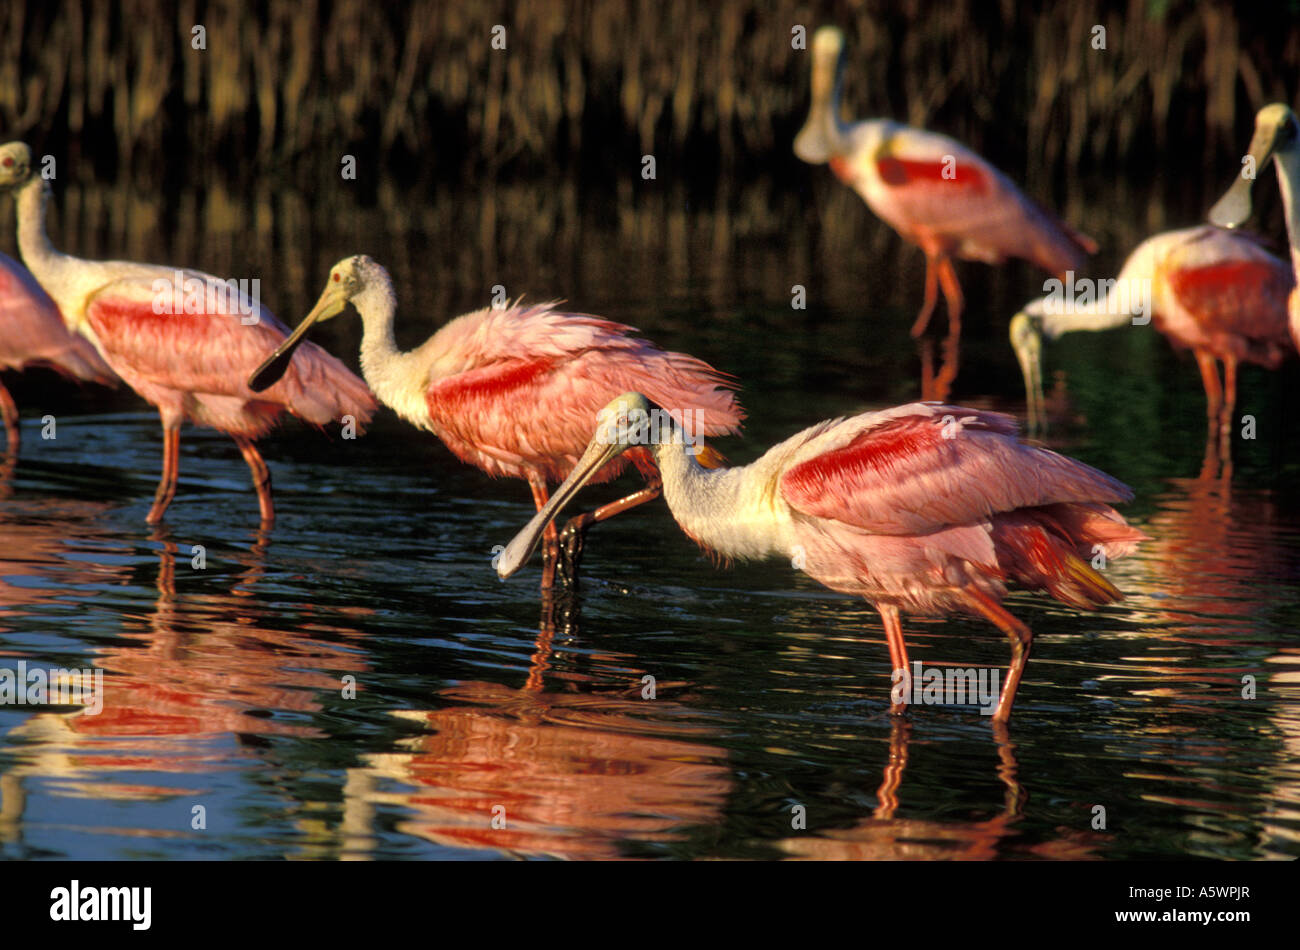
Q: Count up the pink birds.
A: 7